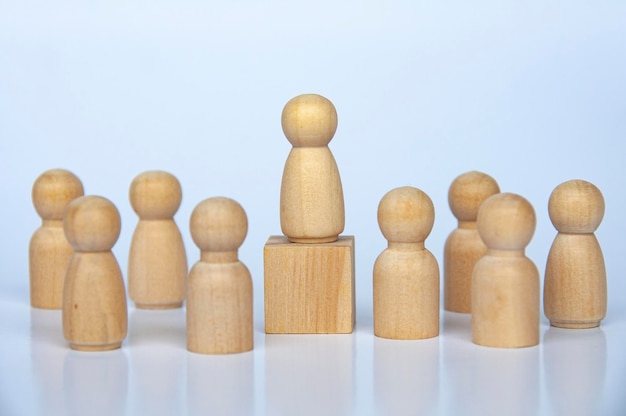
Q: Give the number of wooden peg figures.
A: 9